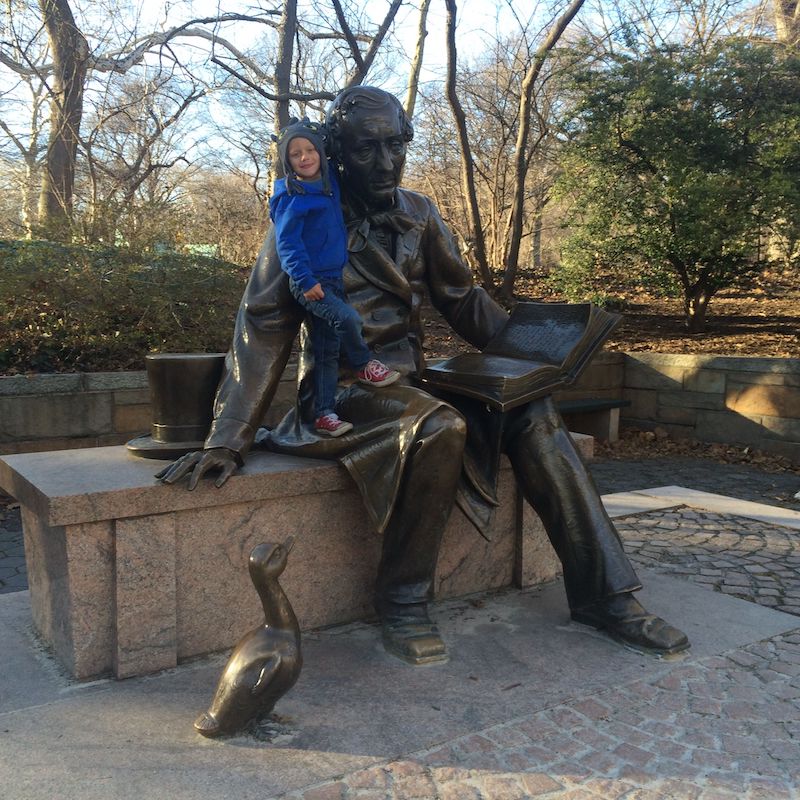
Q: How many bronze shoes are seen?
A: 2